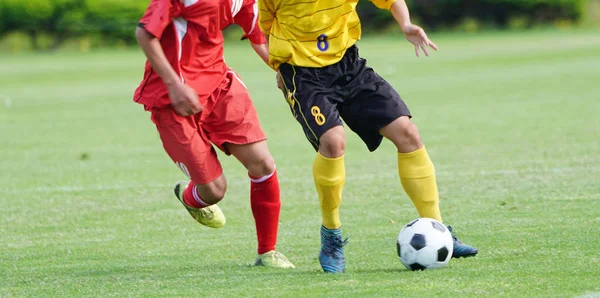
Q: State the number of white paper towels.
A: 0